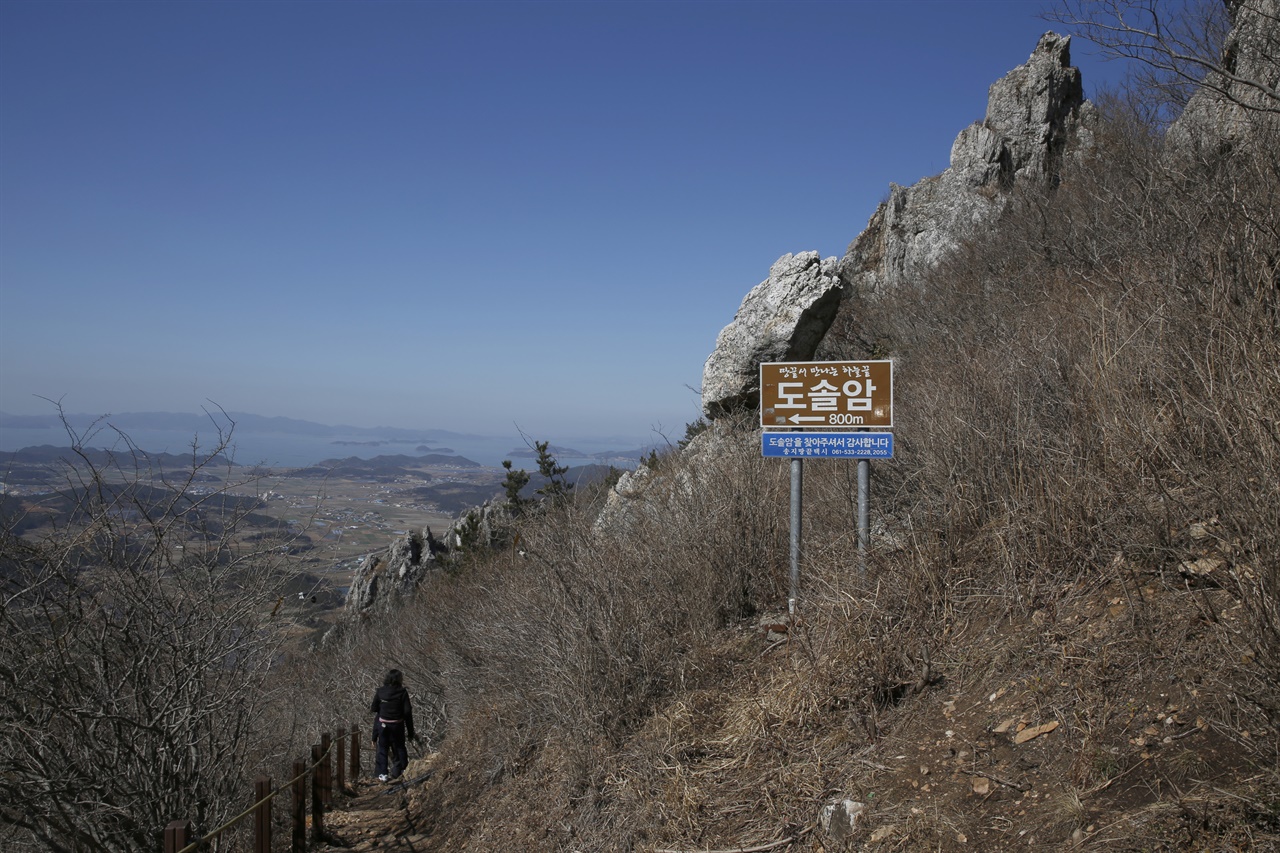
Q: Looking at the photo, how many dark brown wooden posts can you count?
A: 7